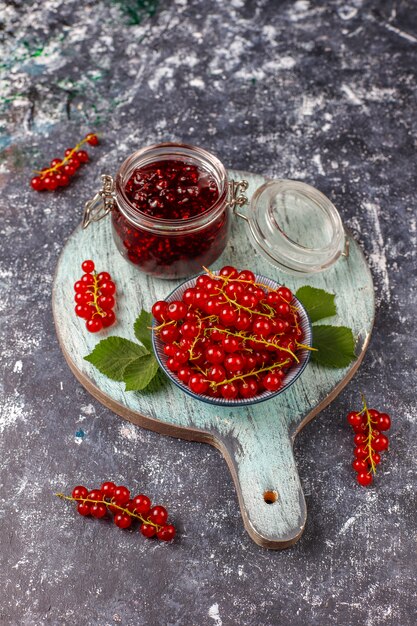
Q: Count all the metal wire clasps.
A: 2